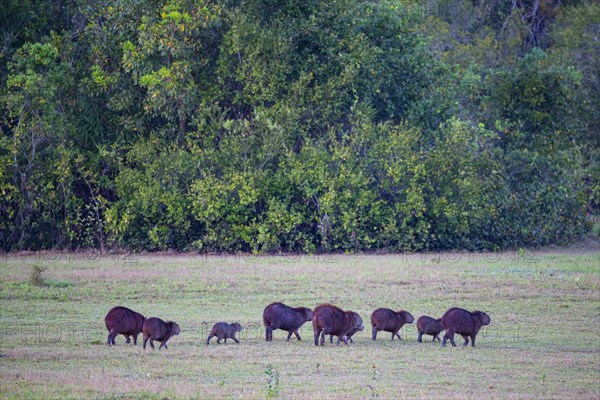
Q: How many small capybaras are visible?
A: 2